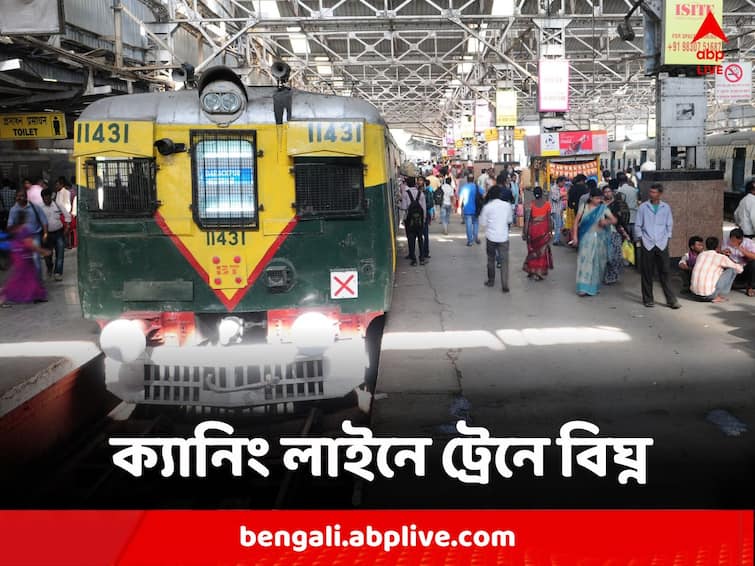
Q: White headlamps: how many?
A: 2